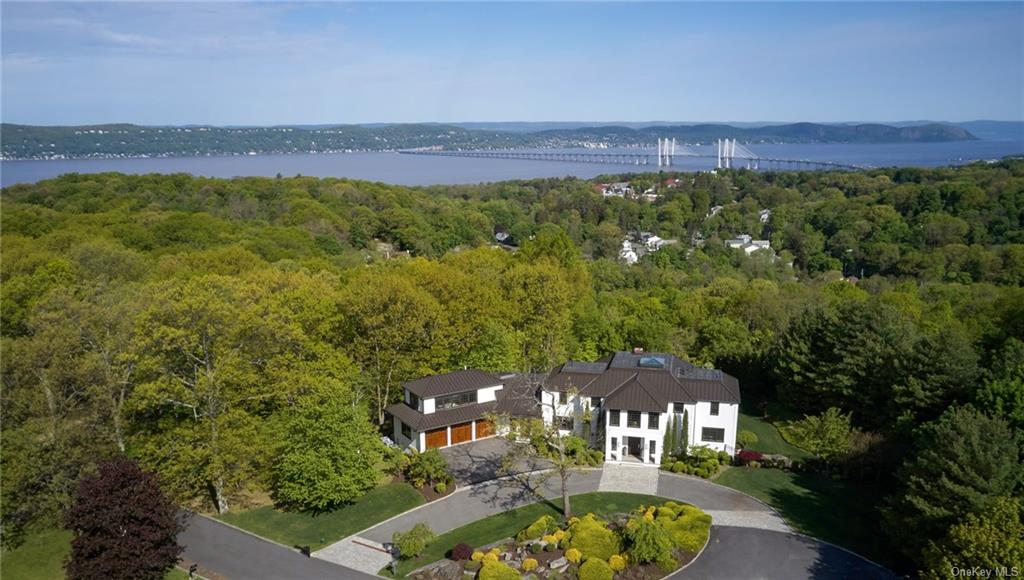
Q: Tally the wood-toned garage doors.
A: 3